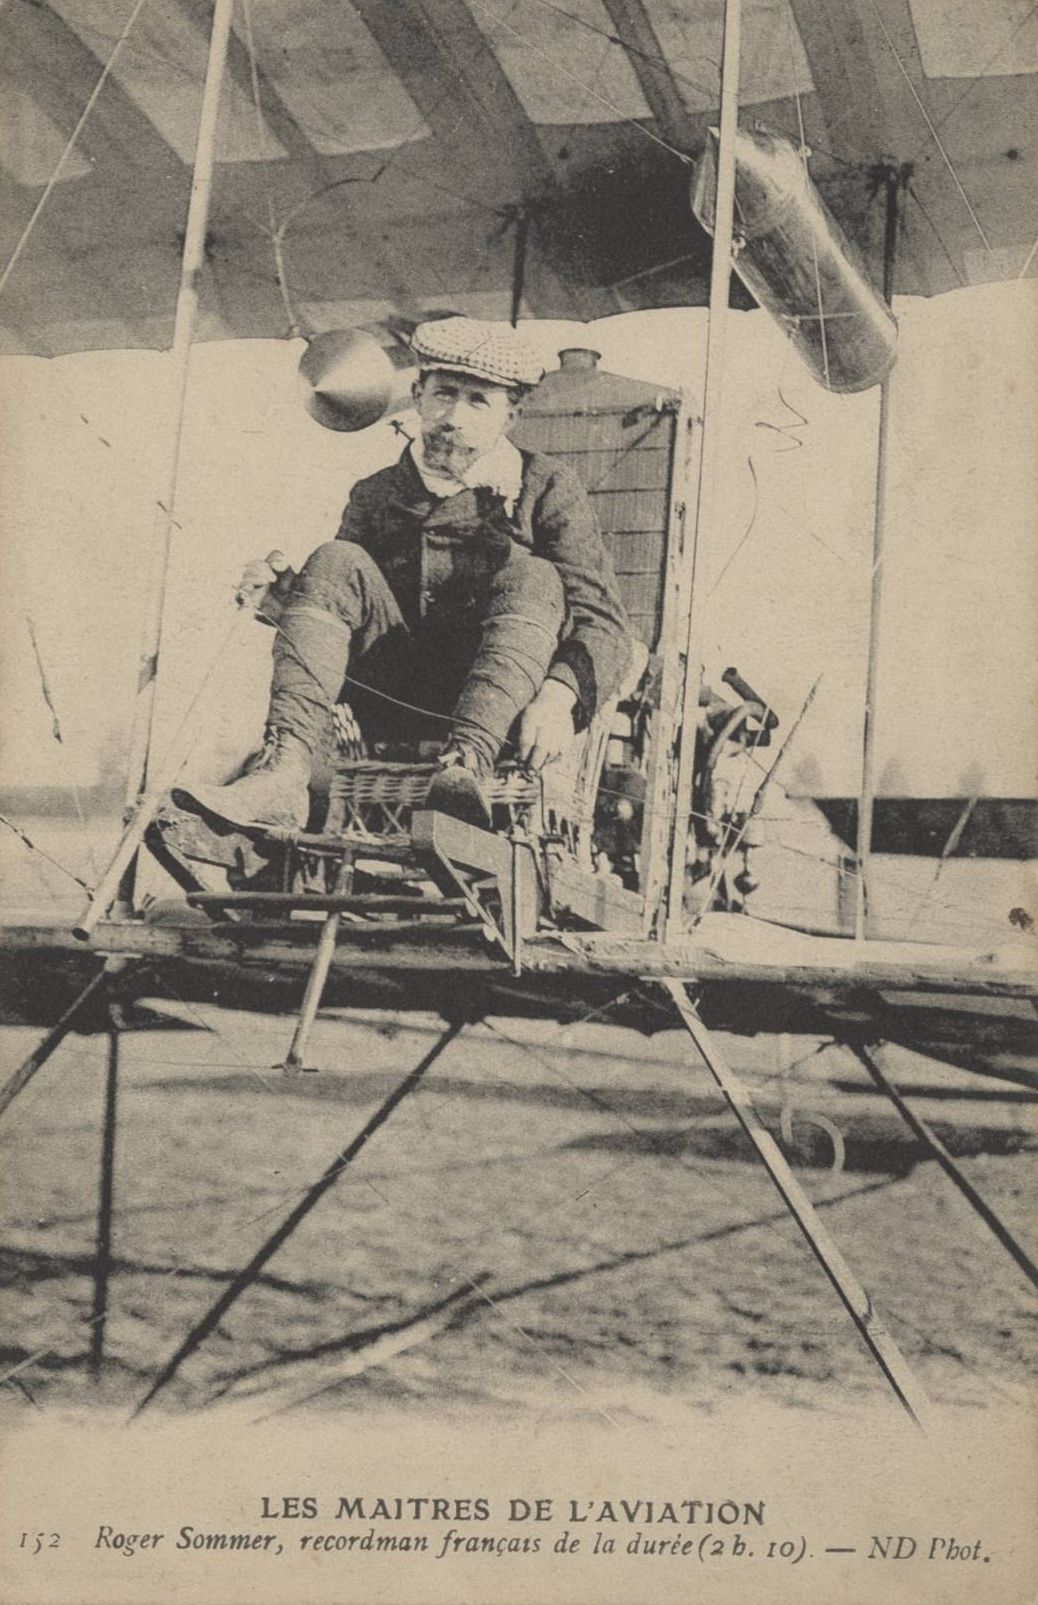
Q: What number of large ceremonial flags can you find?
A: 0